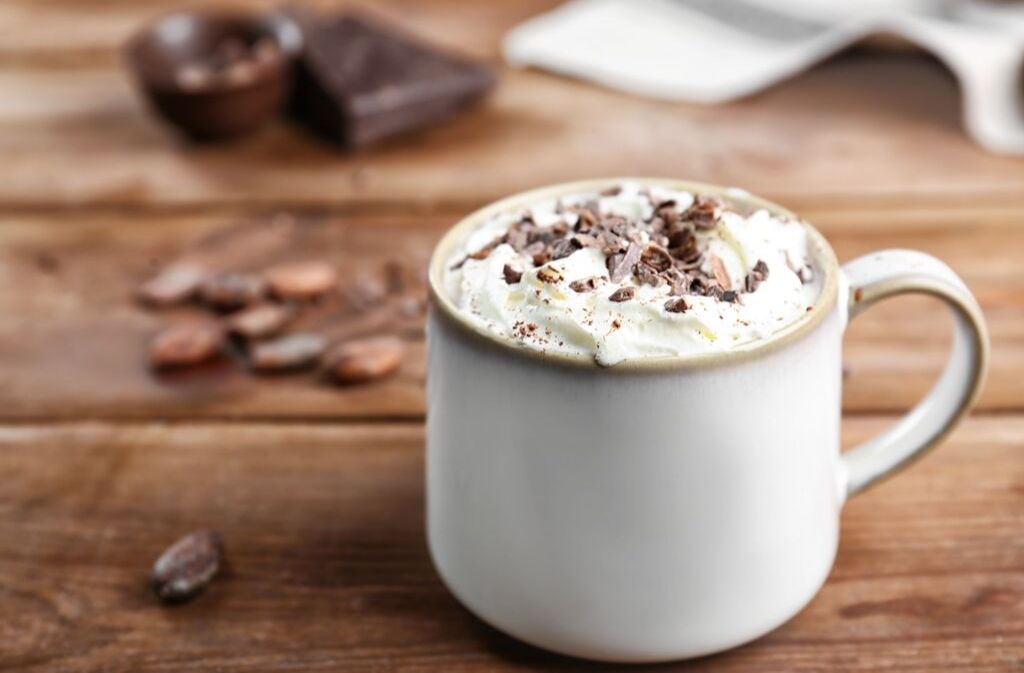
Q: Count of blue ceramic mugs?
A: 0